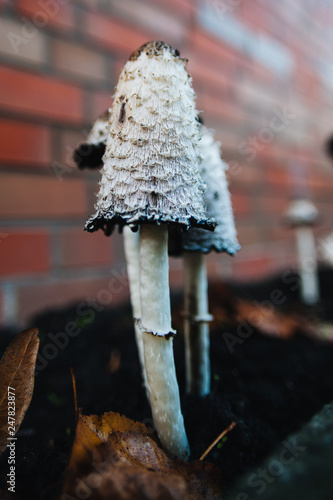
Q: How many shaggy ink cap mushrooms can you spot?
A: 4